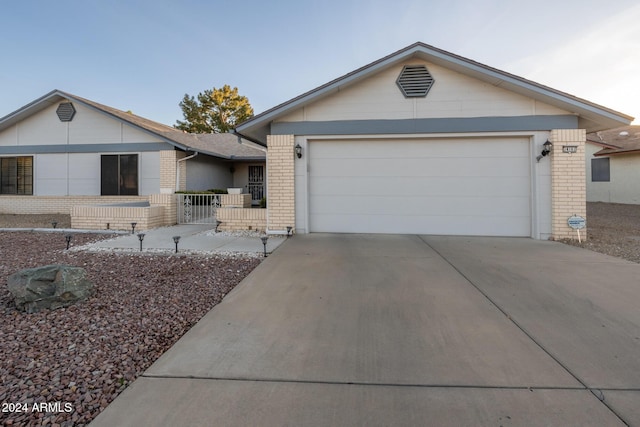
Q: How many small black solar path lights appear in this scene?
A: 8